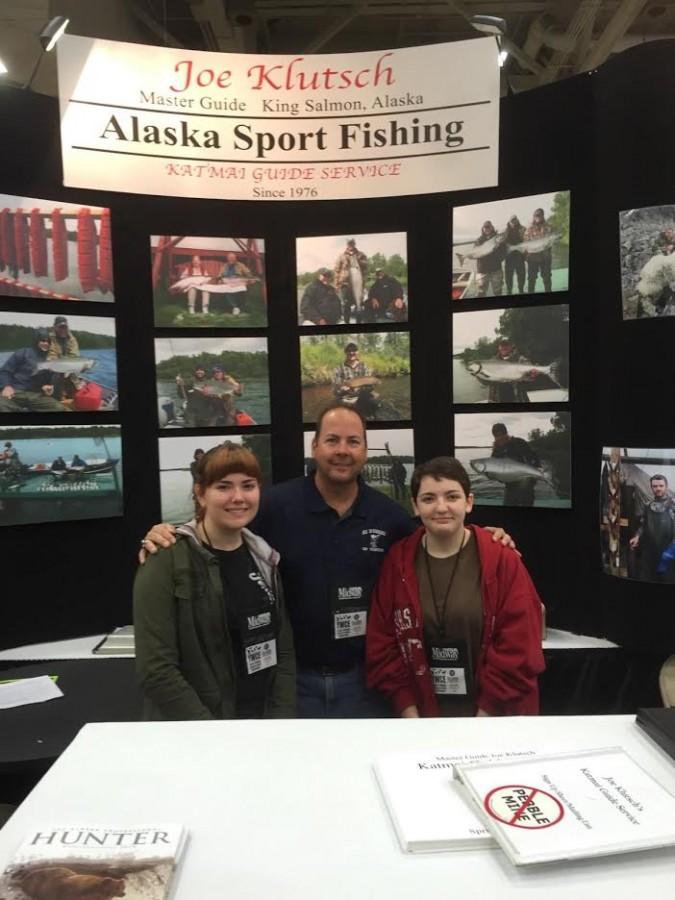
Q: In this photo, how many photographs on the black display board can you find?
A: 14